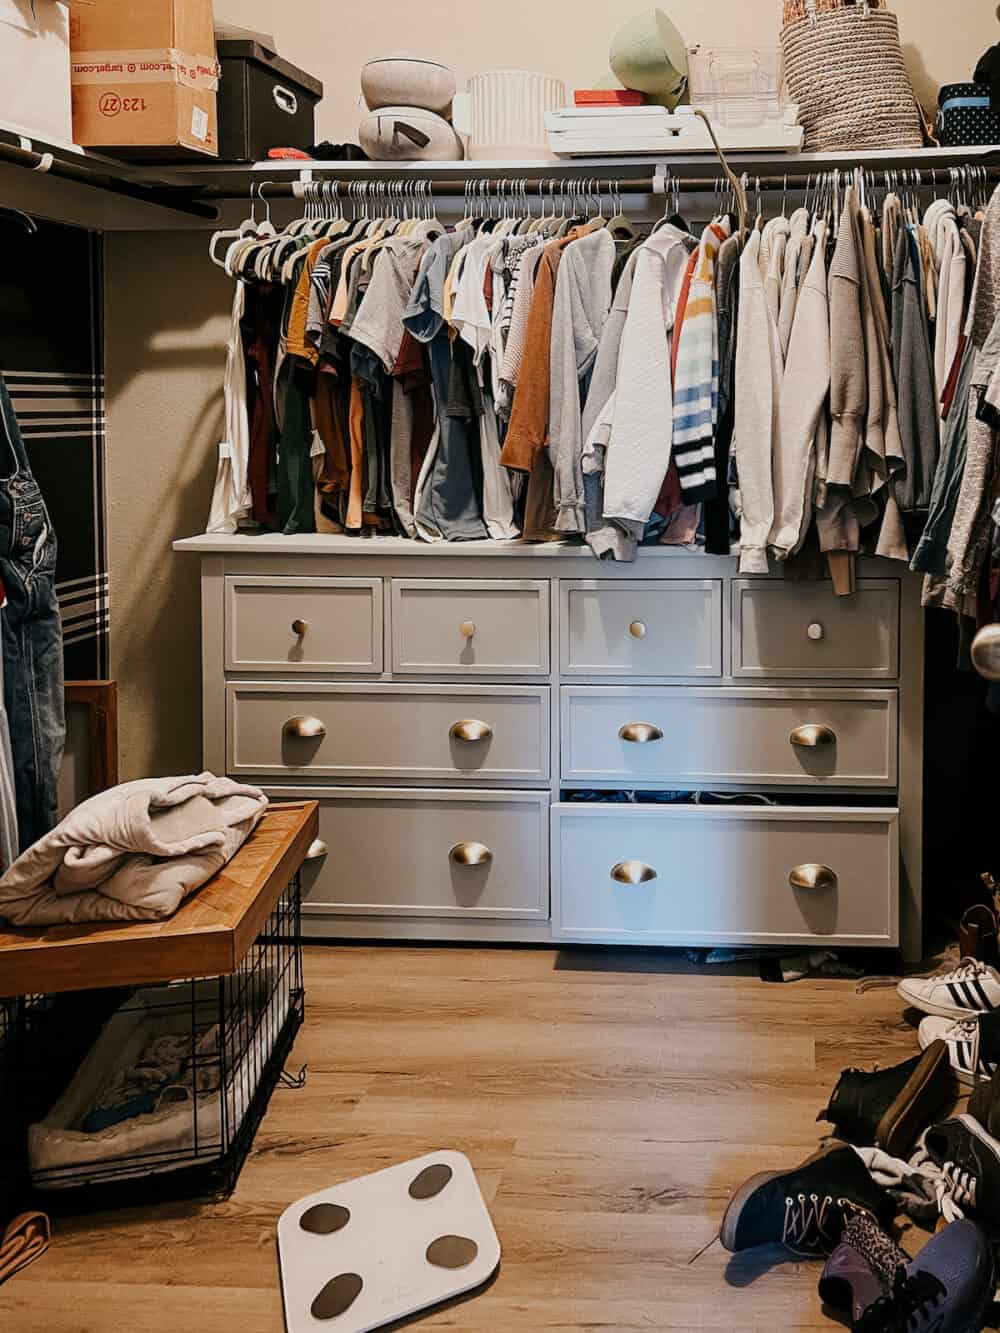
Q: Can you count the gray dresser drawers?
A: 8